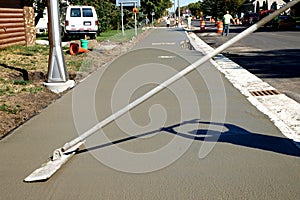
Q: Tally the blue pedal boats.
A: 0